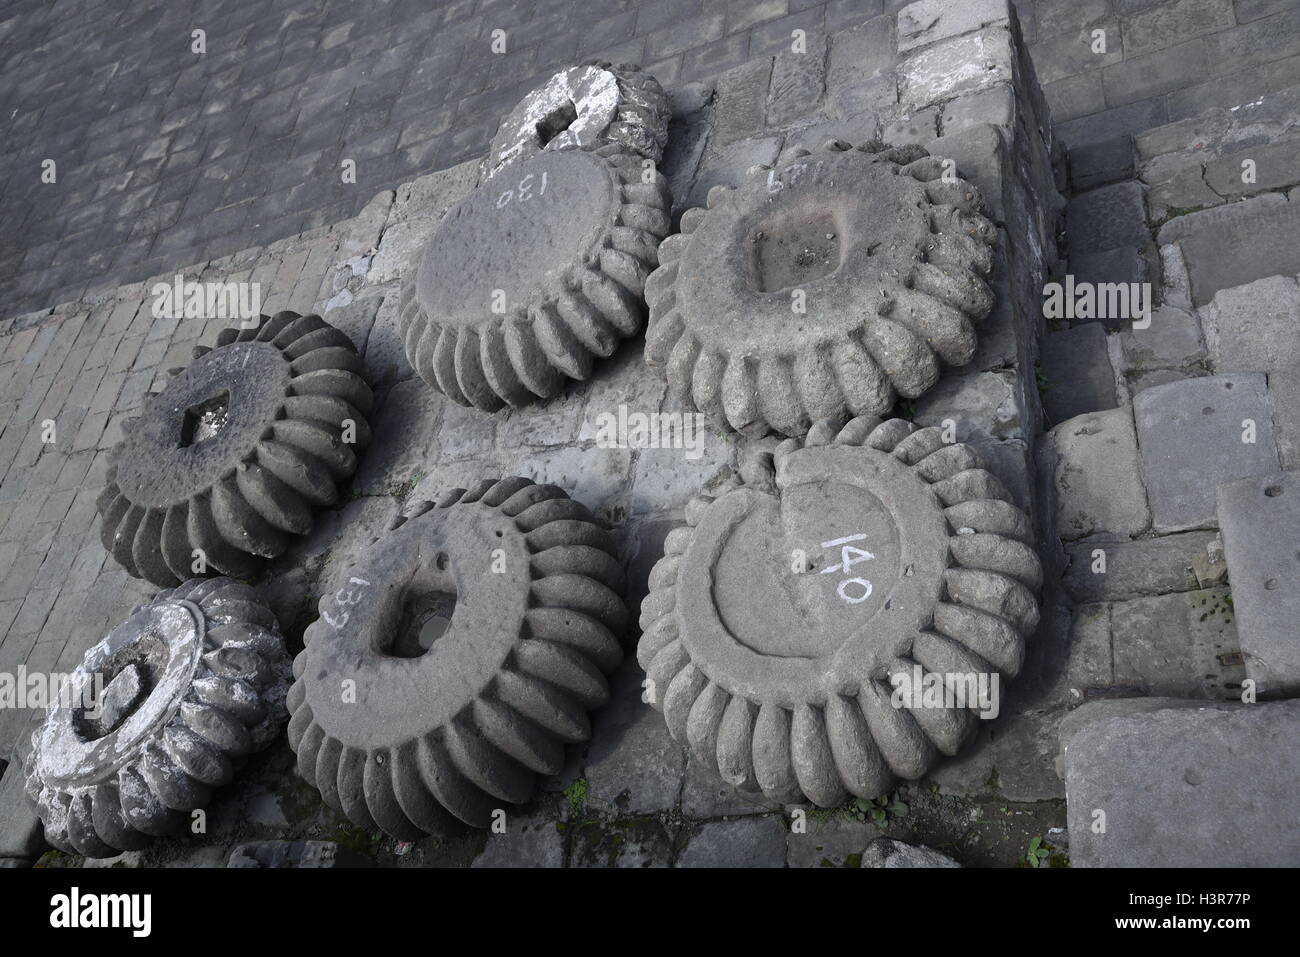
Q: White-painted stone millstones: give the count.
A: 2